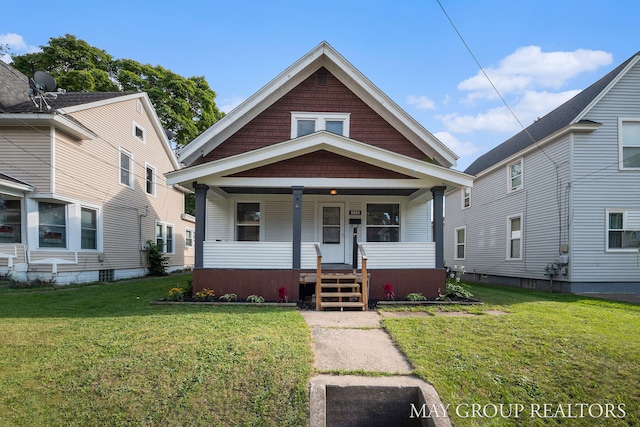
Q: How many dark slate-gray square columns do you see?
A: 3